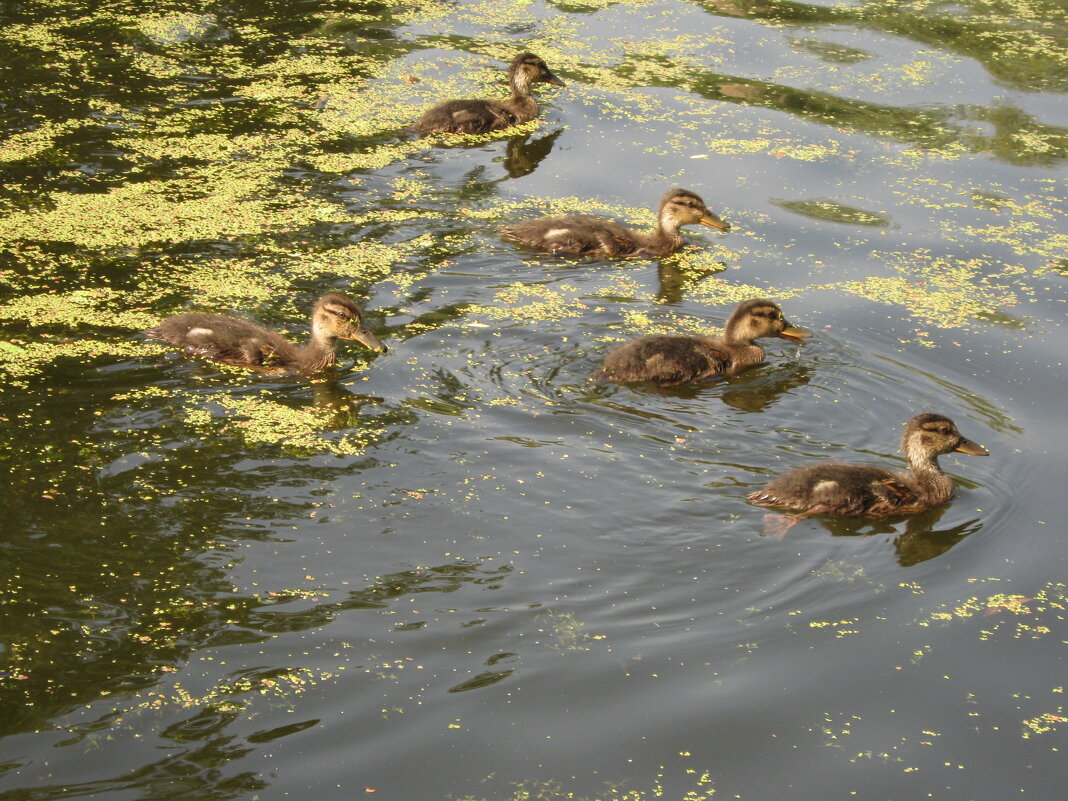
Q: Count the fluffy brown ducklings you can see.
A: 5